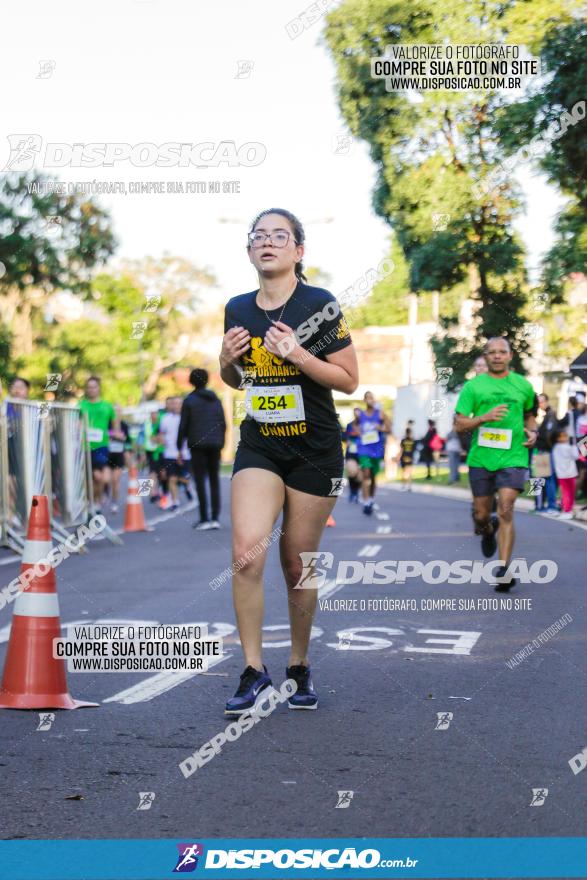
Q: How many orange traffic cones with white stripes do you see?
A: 2